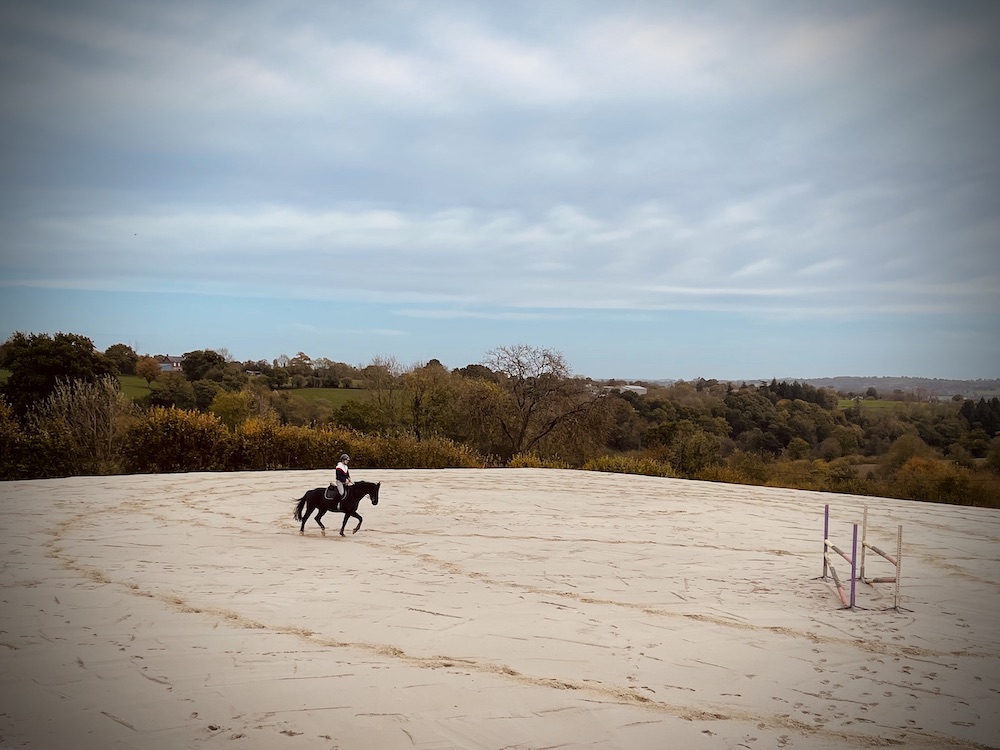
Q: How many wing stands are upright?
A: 4